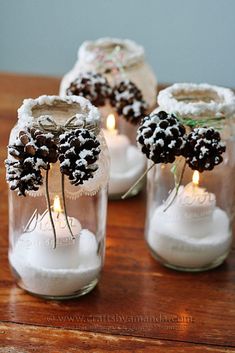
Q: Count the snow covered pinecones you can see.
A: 6